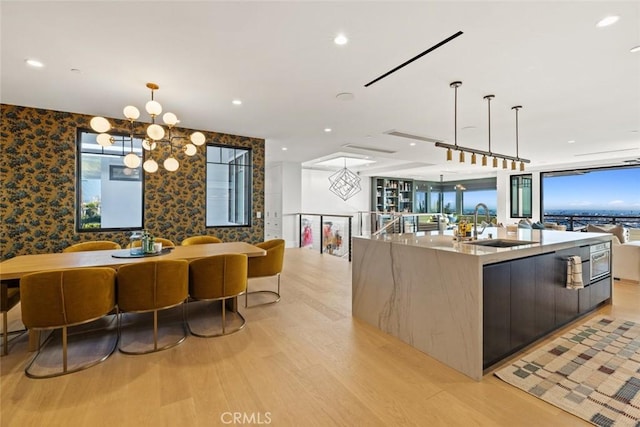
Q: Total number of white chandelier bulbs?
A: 12